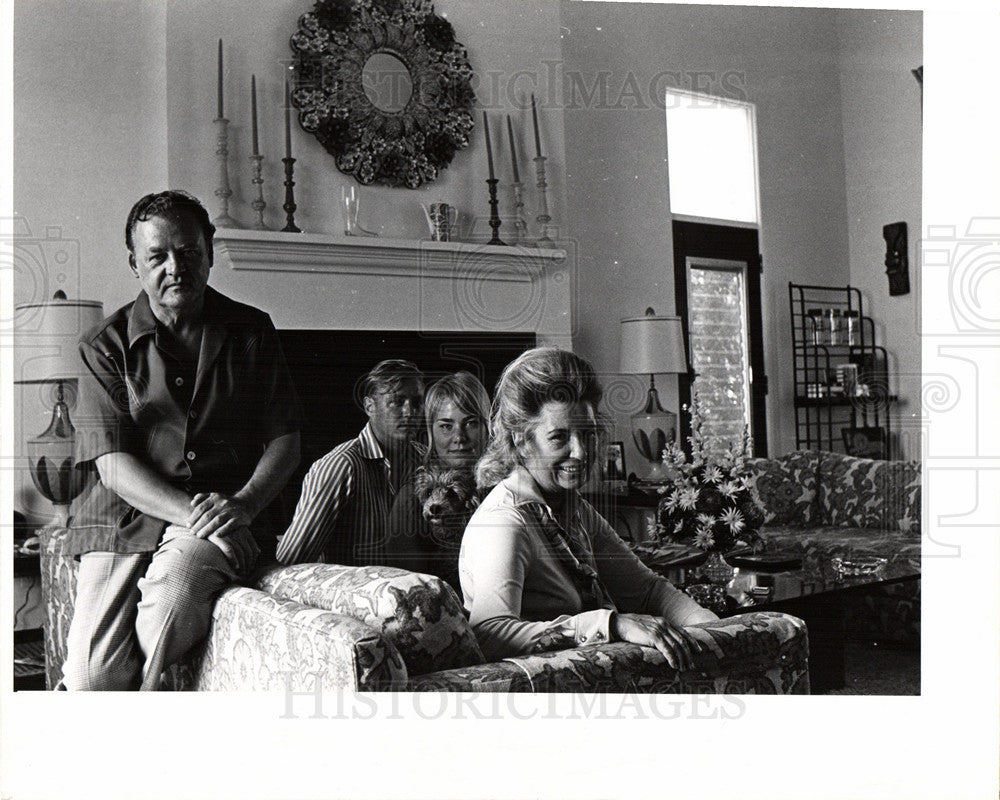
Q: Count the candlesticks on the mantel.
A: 6